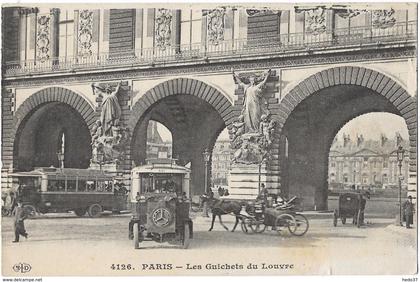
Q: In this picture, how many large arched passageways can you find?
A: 3